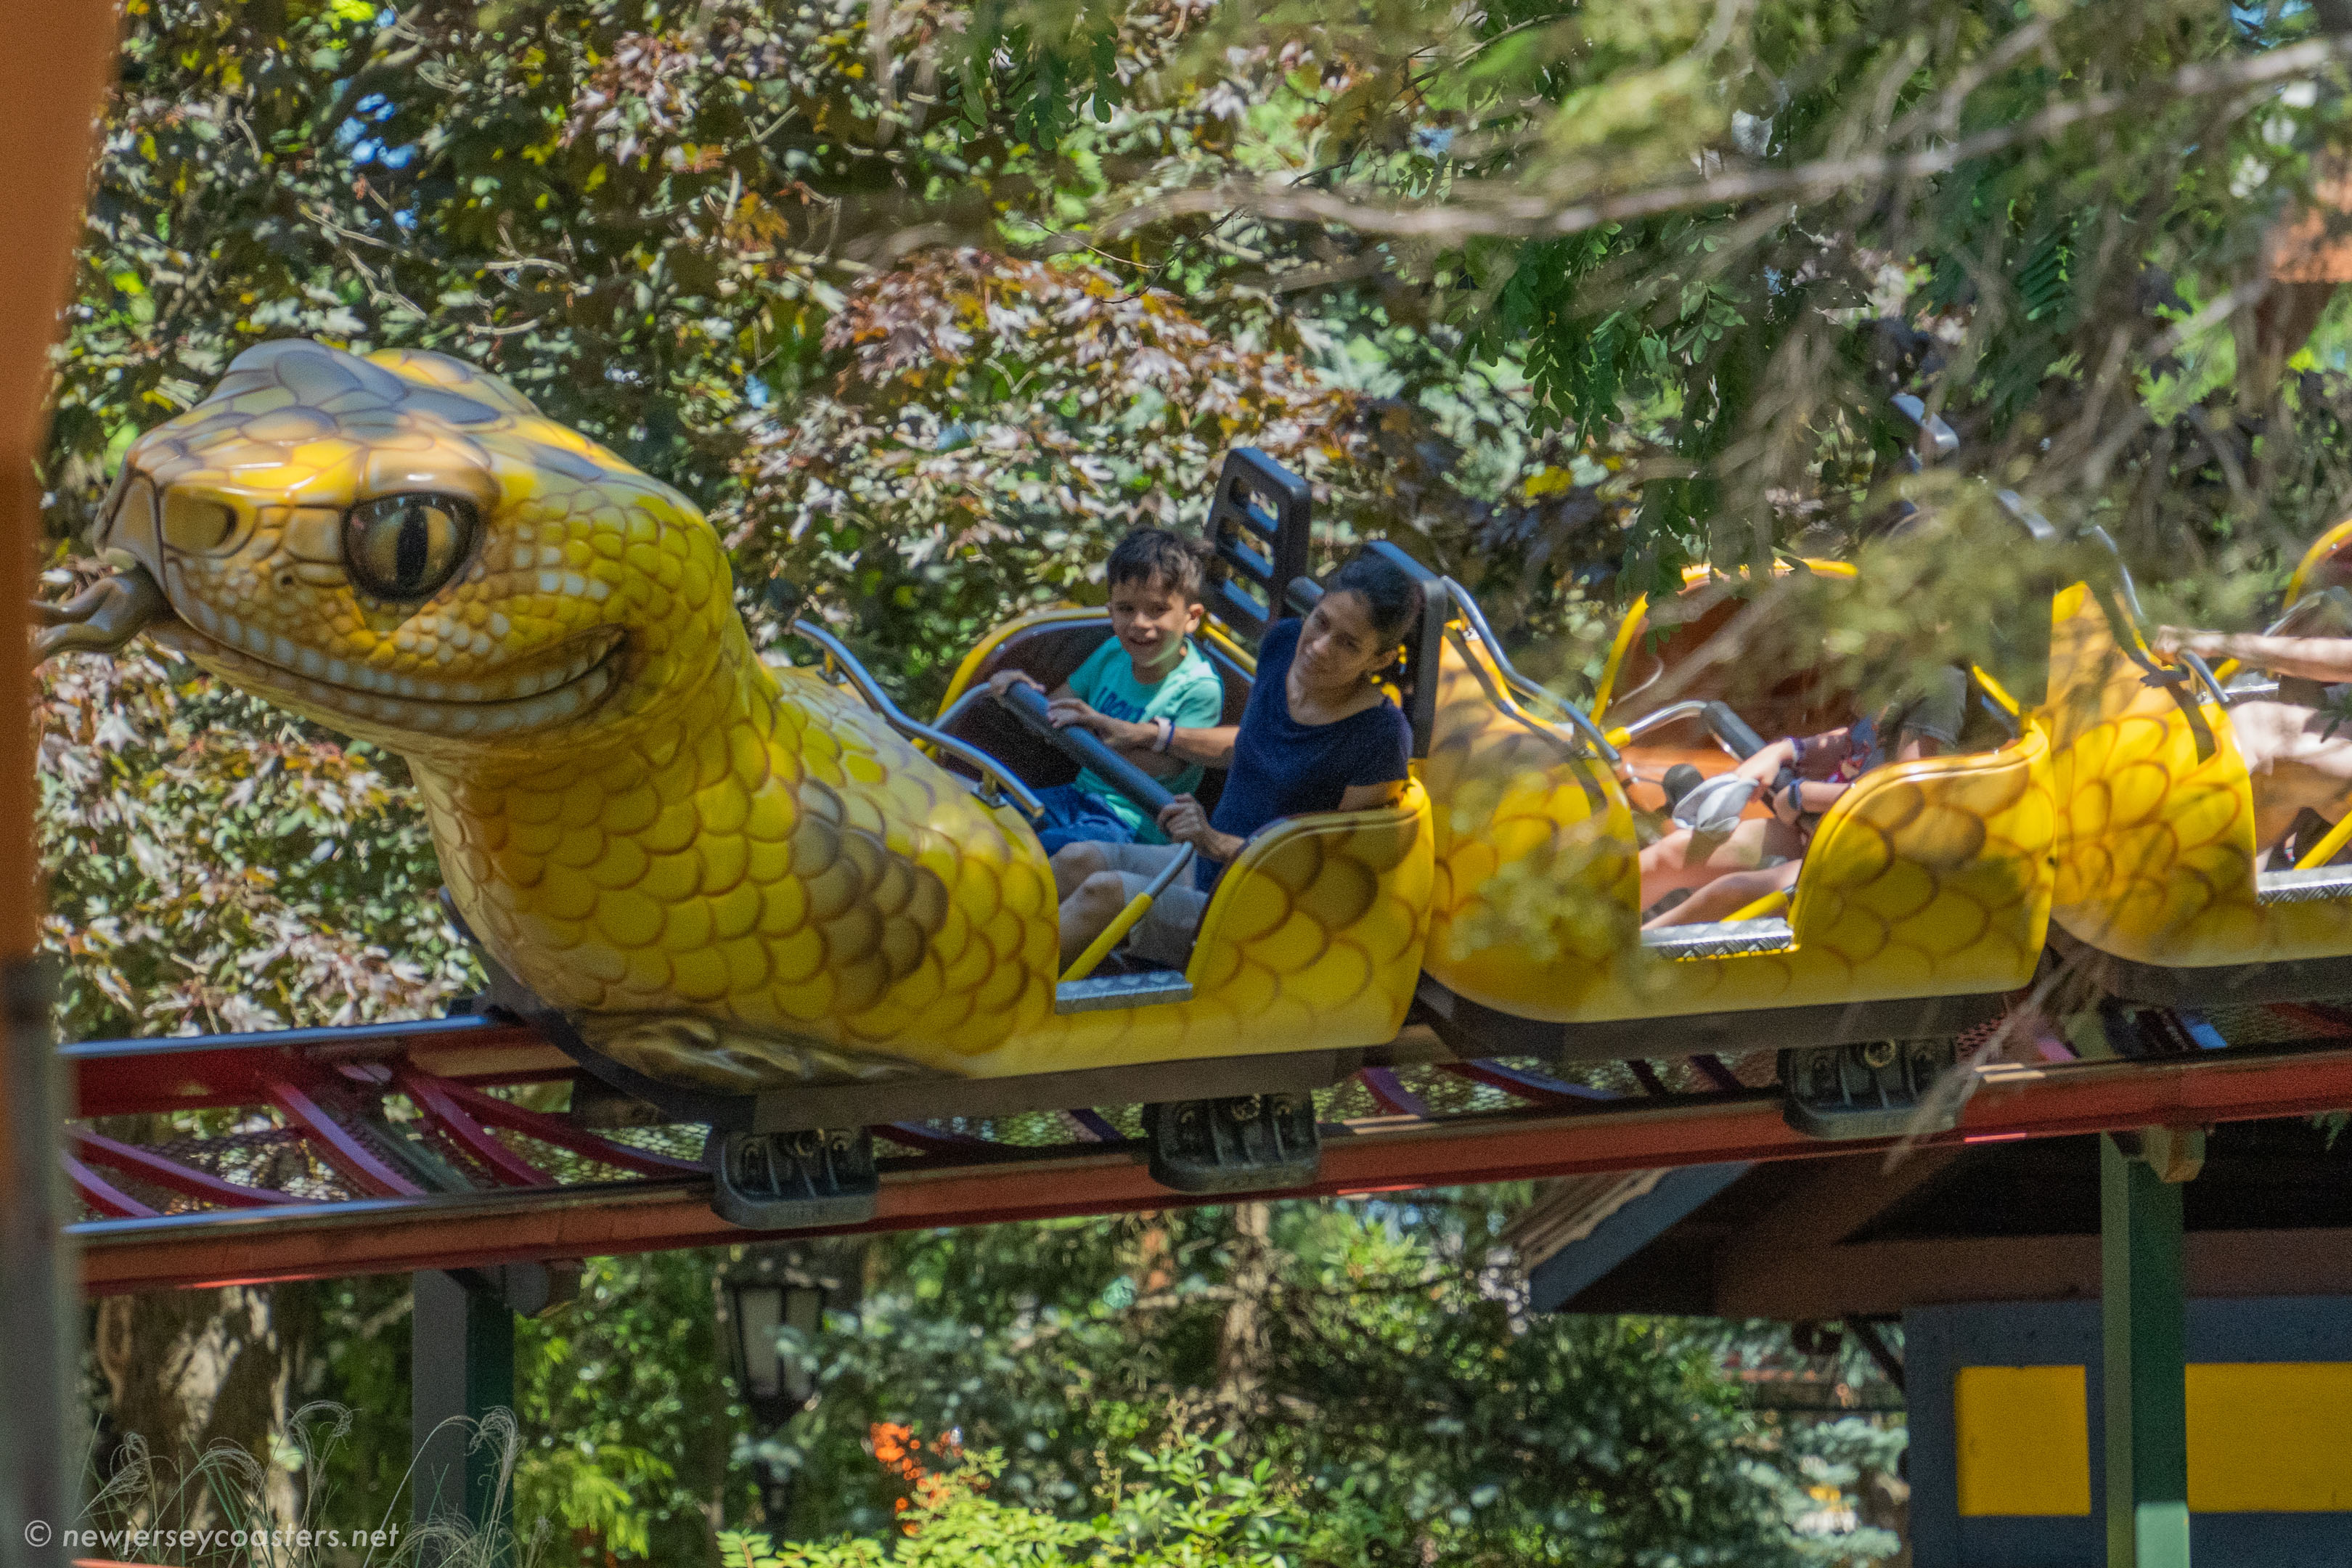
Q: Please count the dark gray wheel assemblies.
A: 3